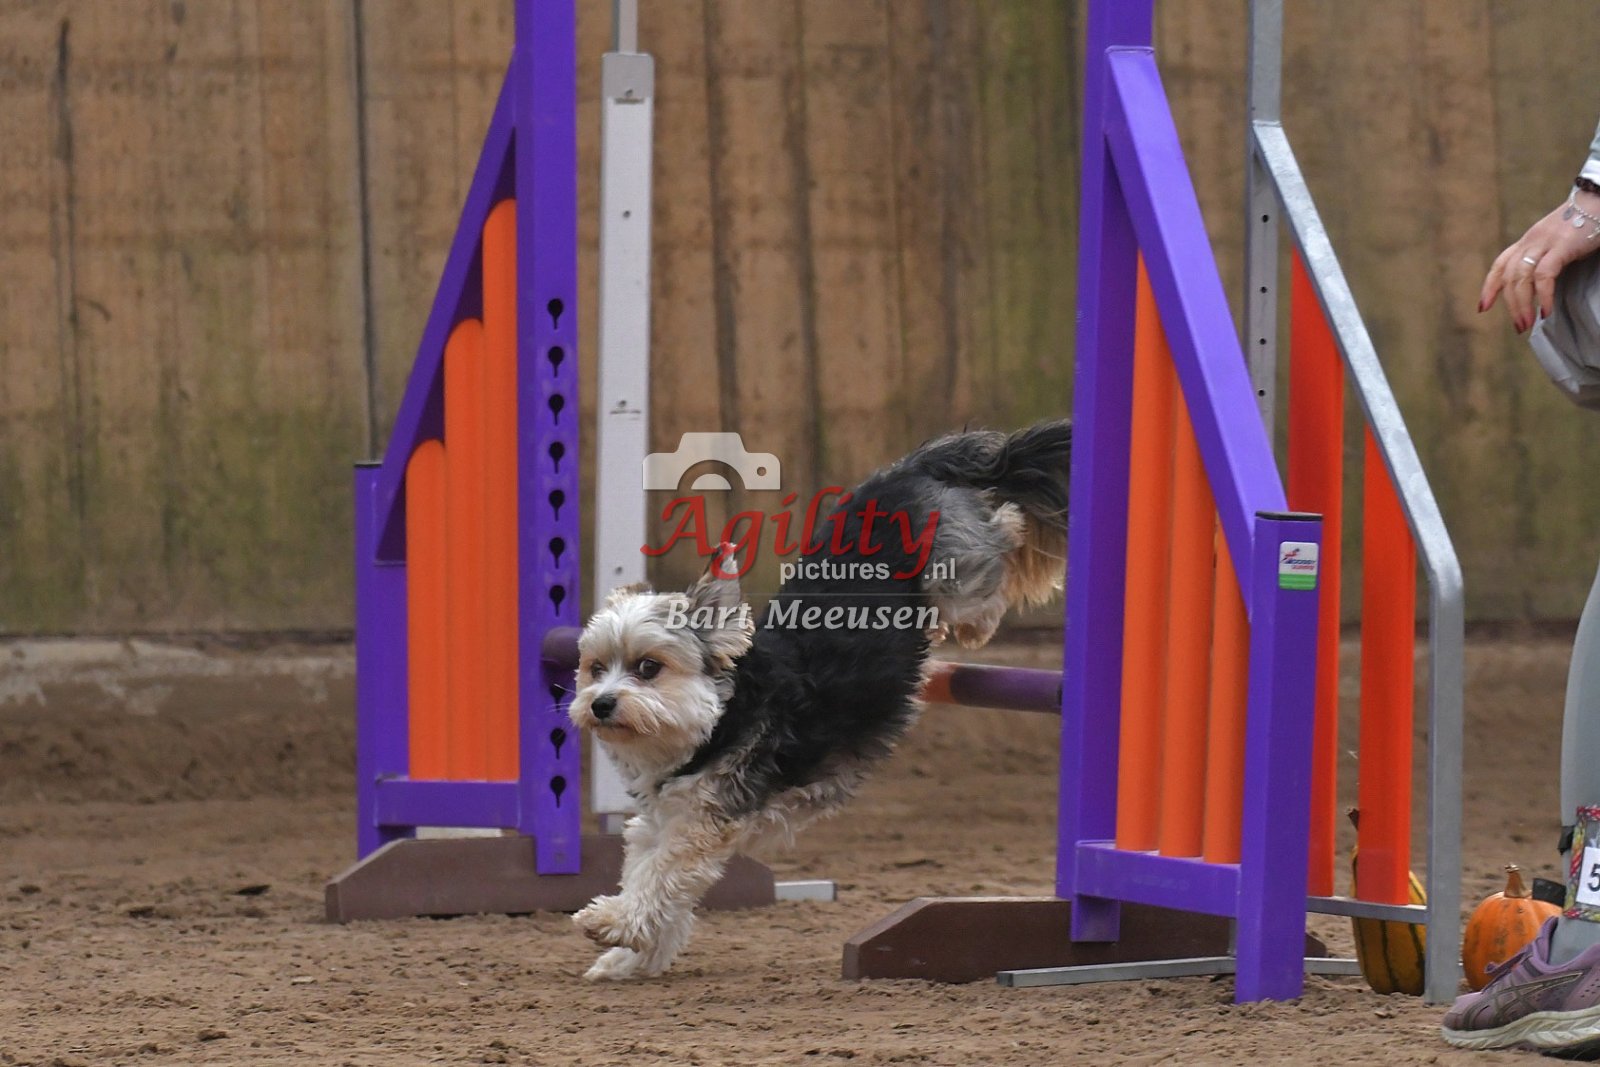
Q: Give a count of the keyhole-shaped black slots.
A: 10